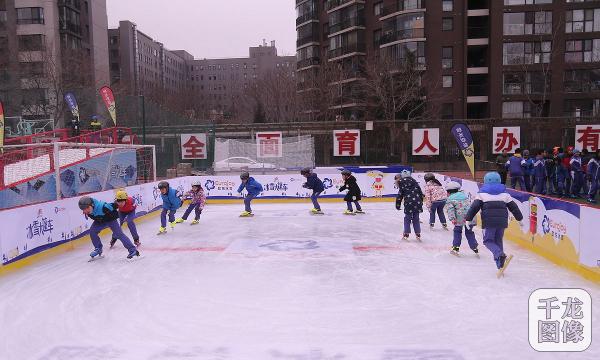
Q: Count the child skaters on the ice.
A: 11